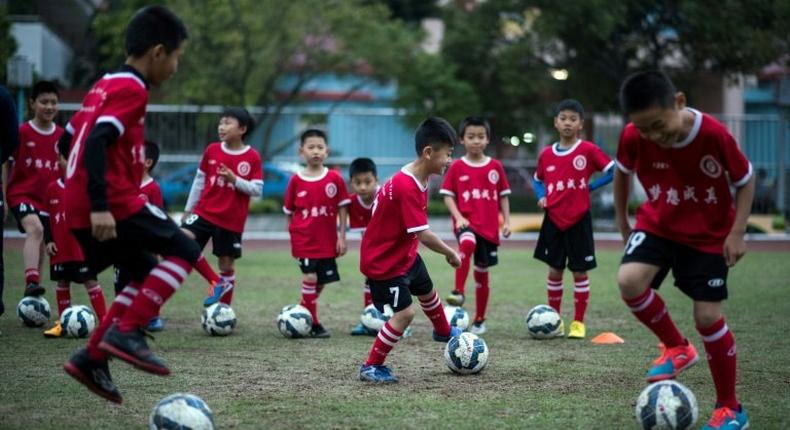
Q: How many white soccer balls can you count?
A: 10